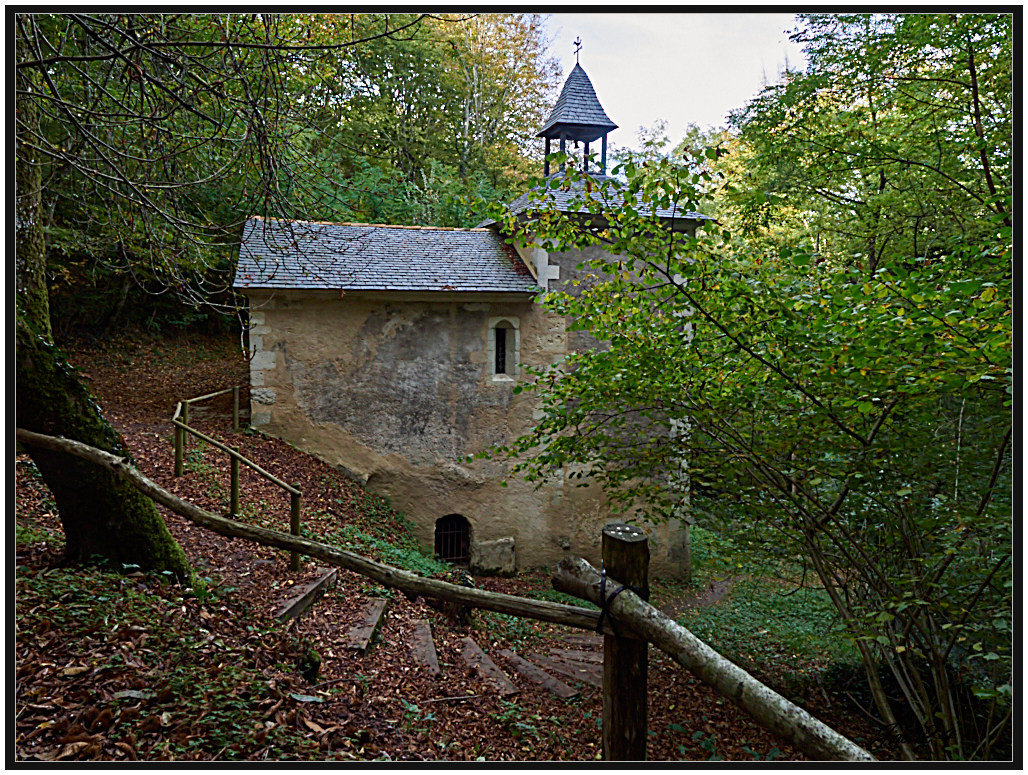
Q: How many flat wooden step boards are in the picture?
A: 8